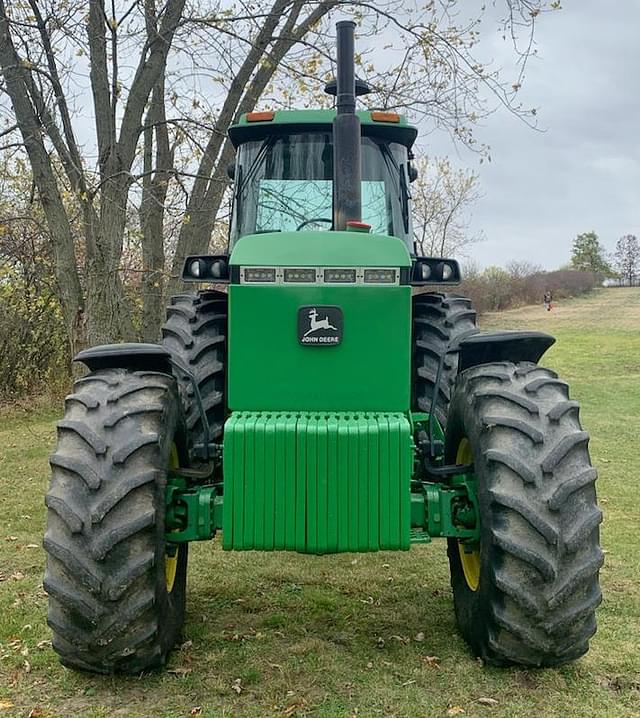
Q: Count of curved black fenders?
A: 2